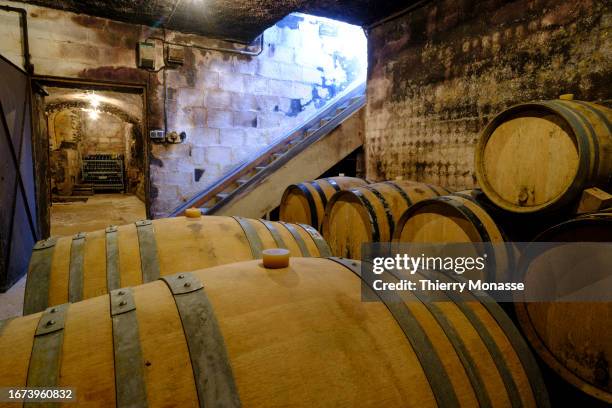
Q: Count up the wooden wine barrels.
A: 7